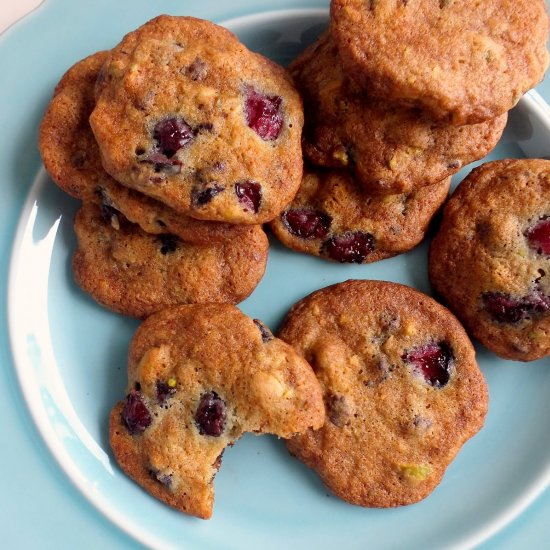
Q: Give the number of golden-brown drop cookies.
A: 9